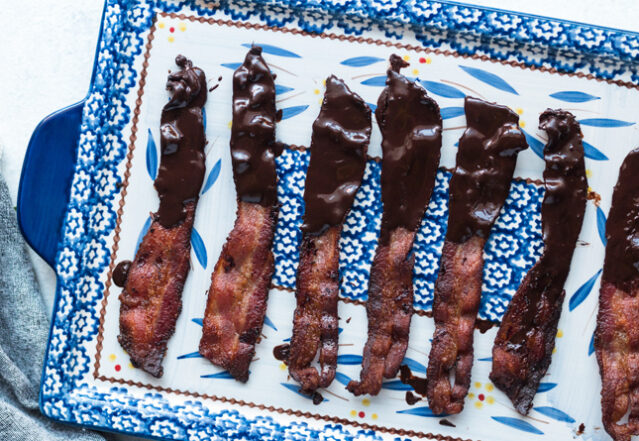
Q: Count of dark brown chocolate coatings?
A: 7